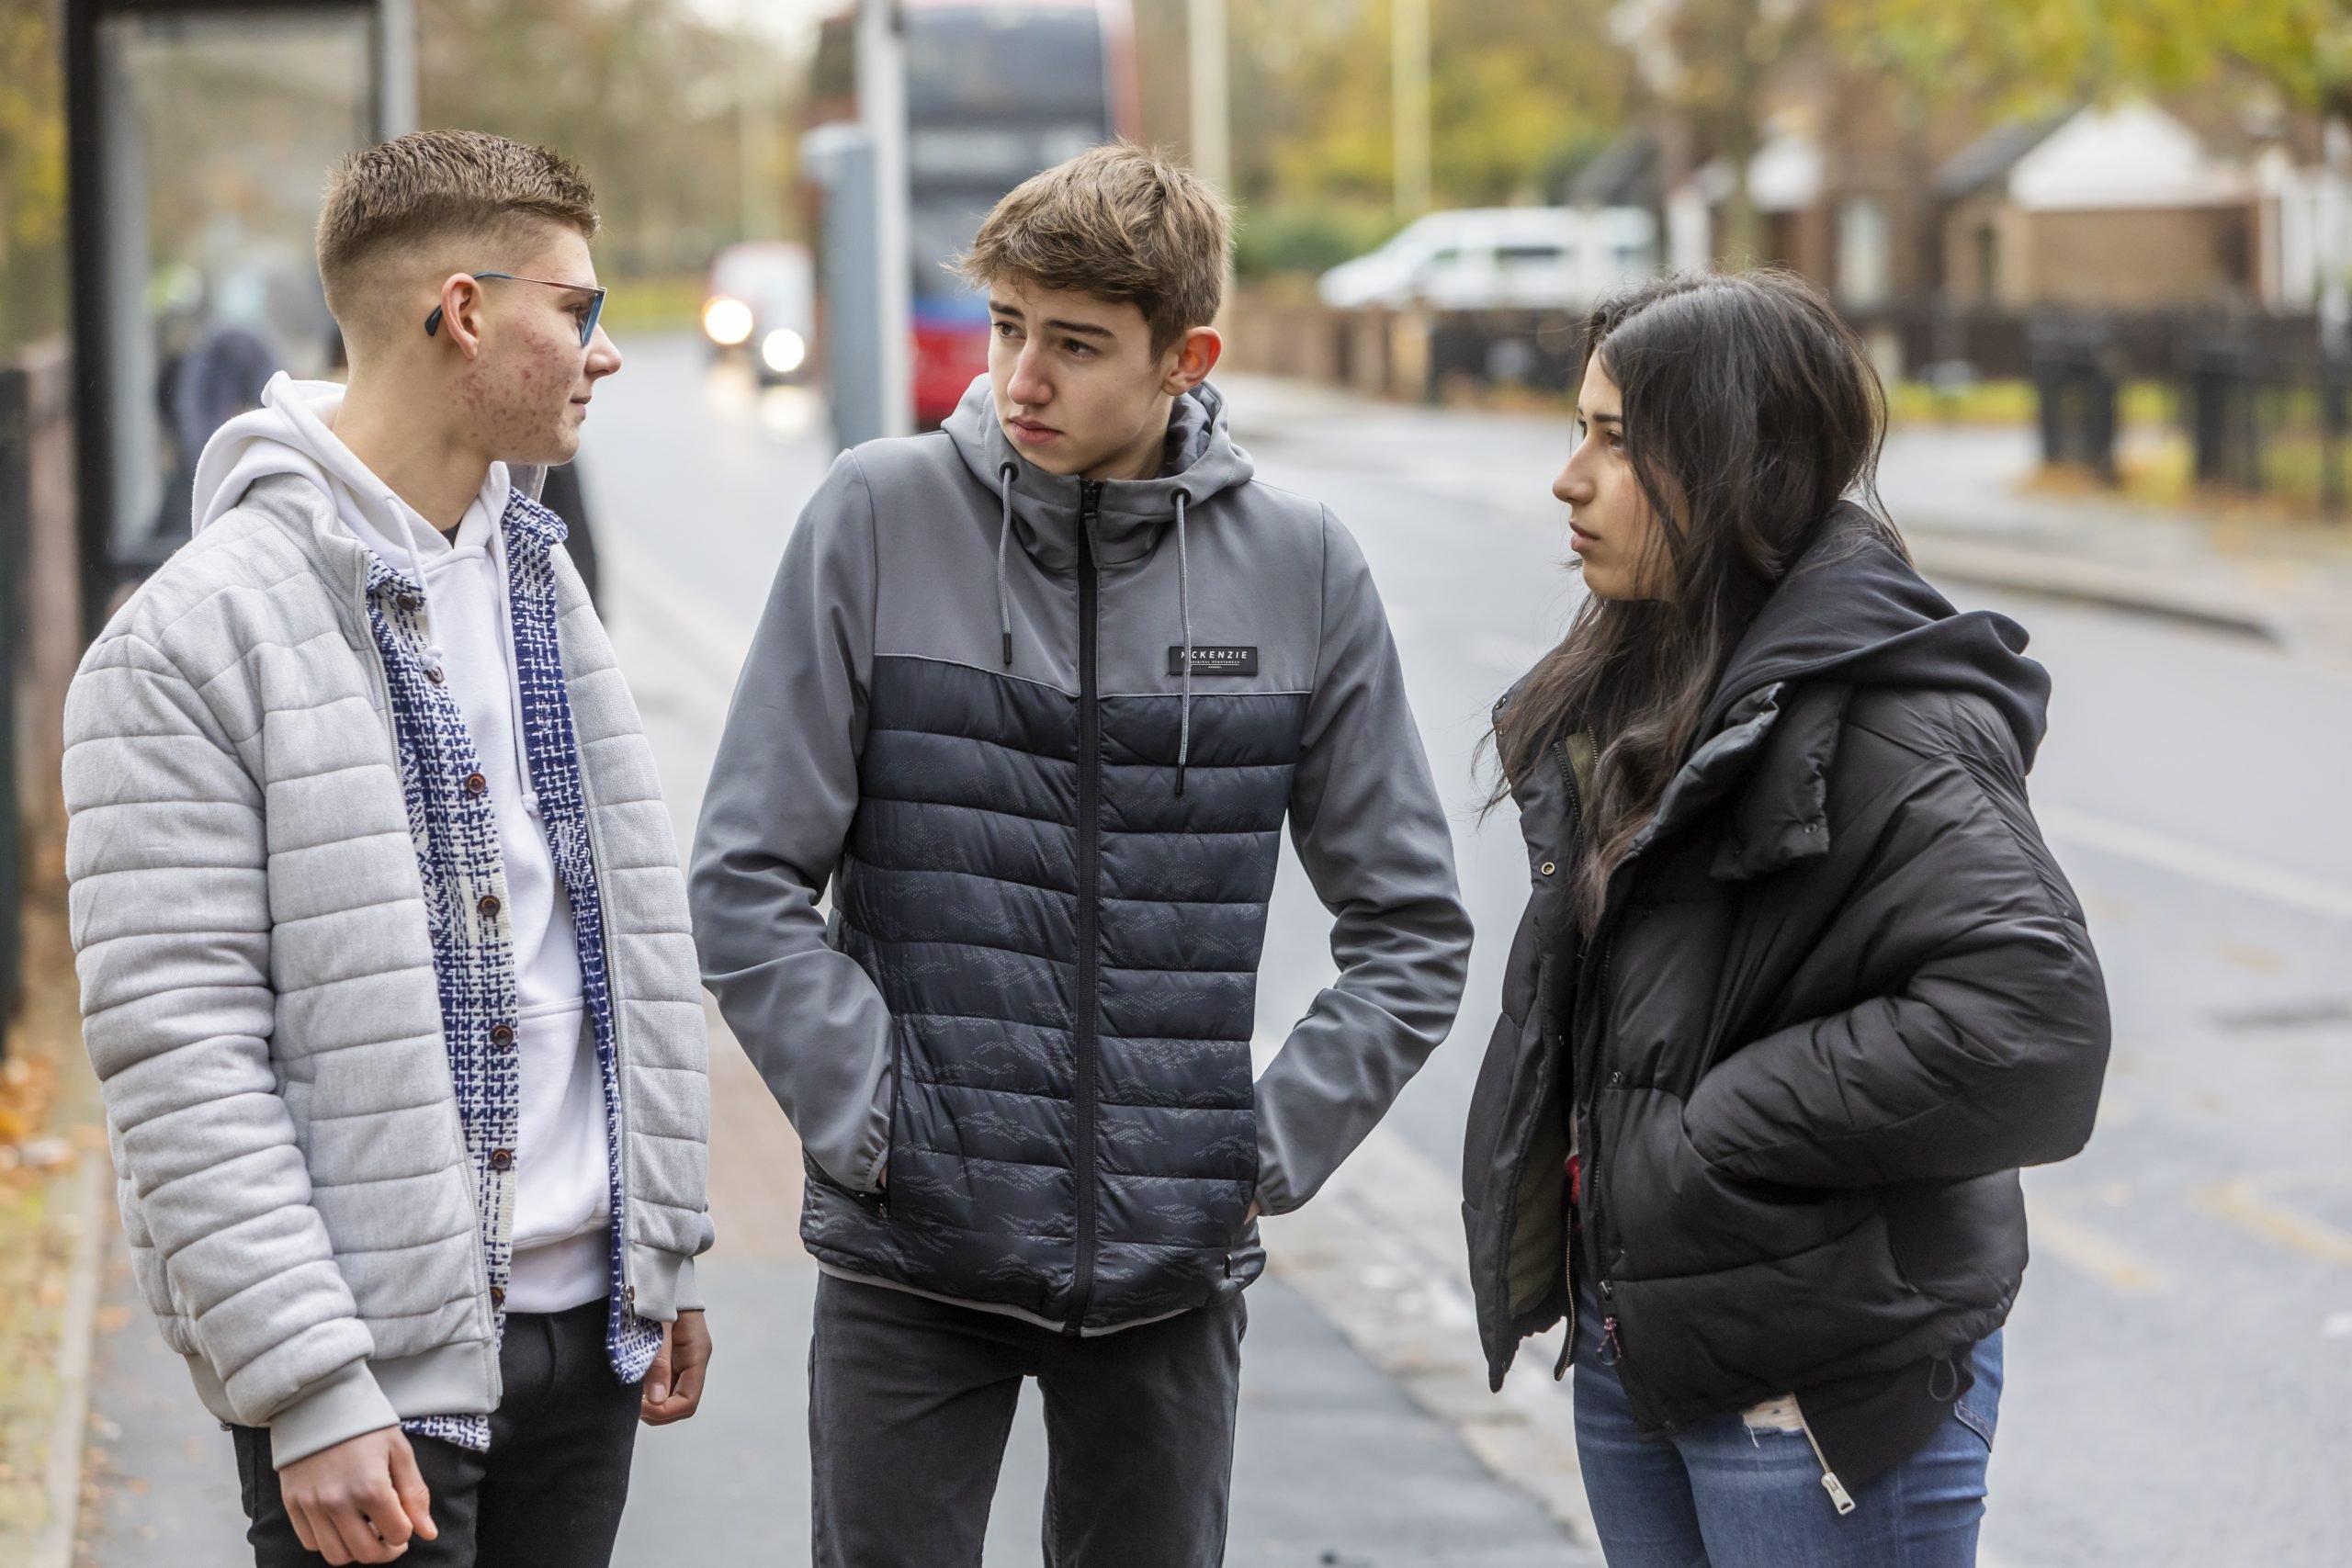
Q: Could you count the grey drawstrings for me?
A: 2